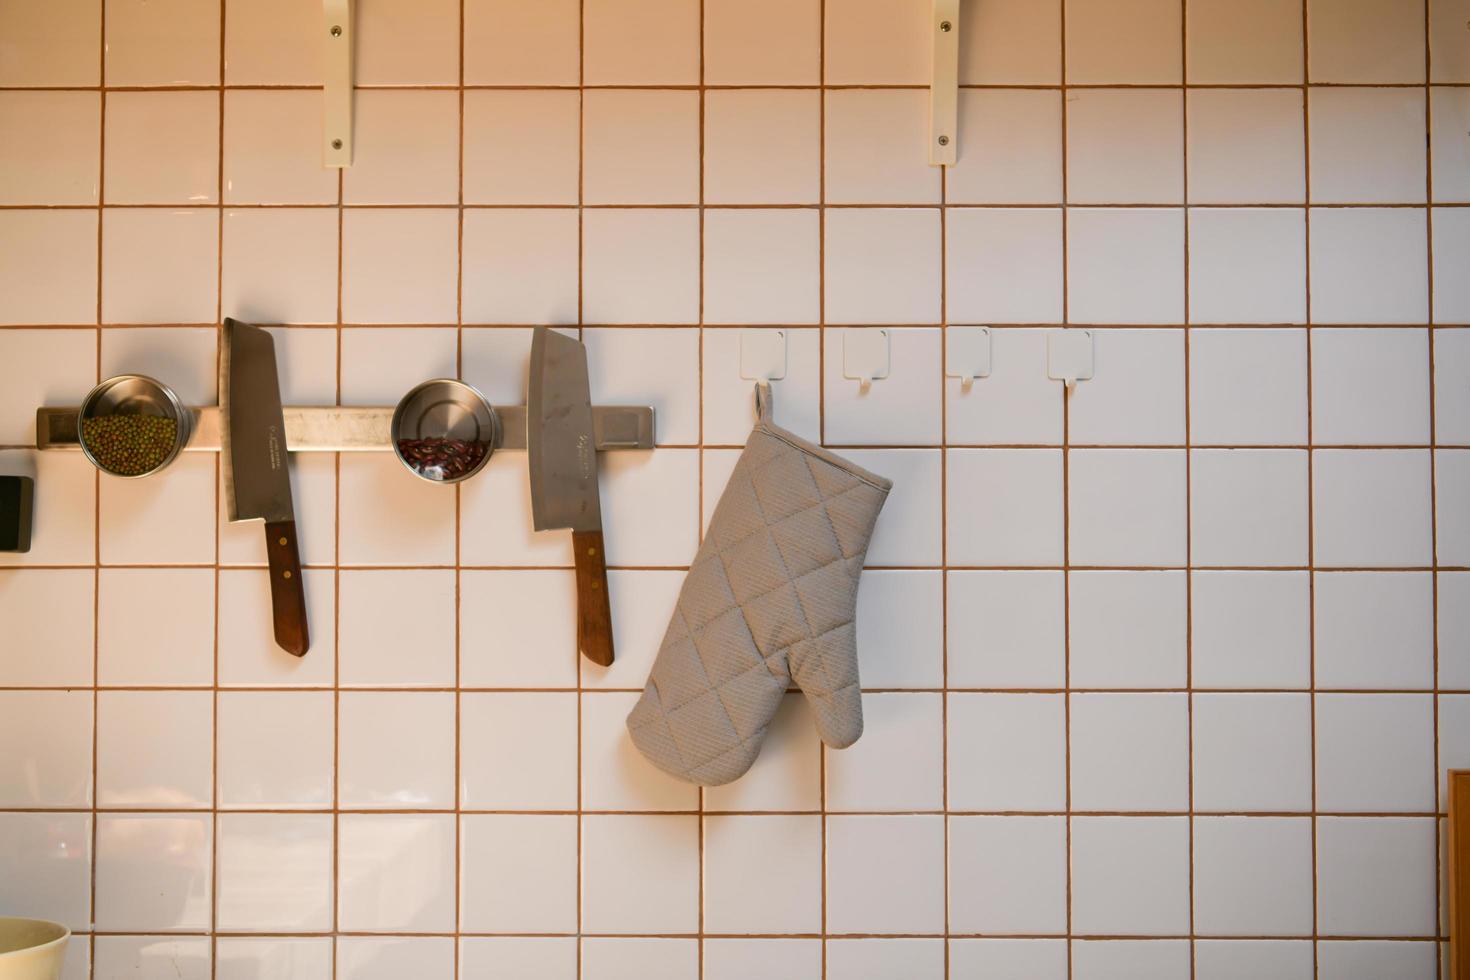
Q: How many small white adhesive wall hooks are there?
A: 4